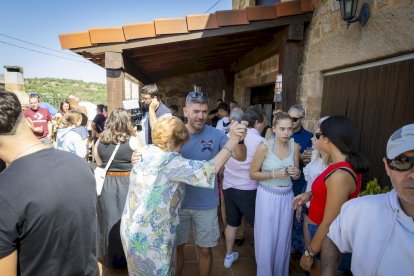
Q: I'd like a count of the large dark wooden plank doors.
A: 1